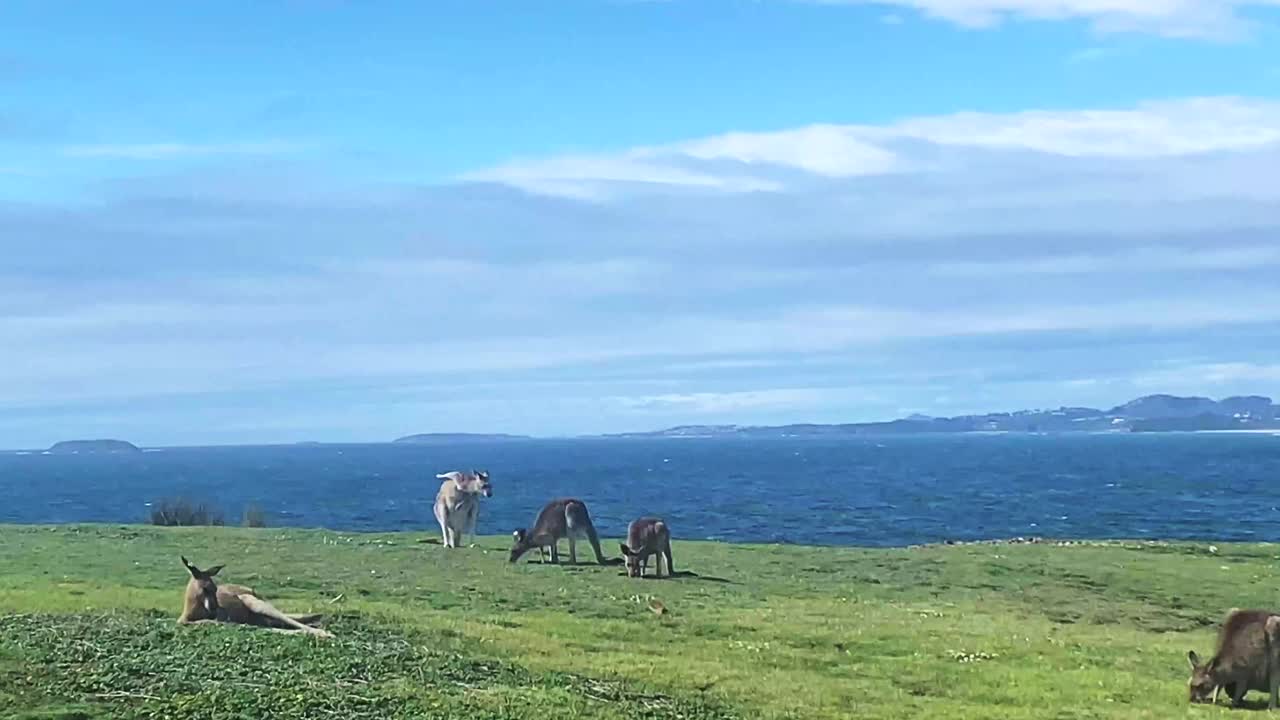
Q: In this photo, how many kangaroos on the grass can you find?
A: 5